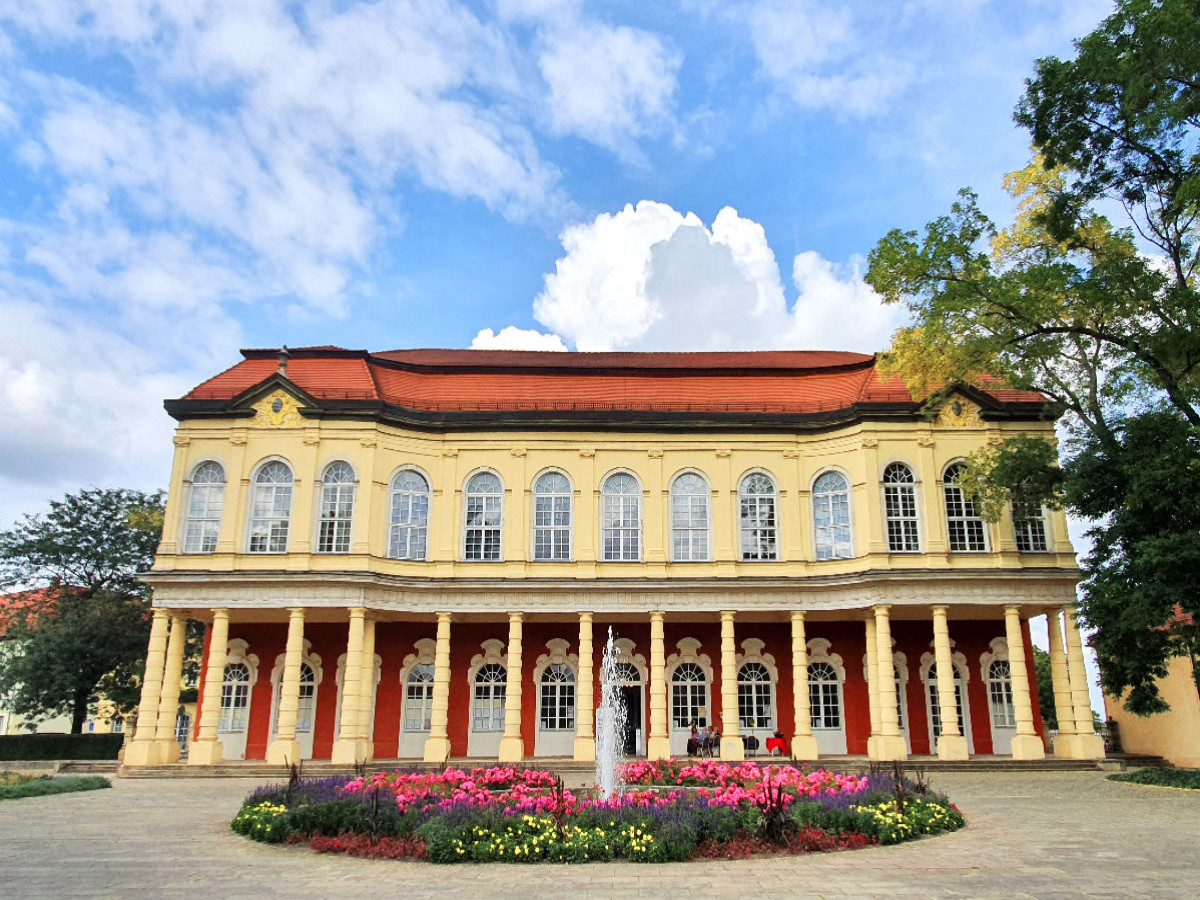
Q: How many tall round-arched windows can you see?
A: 13